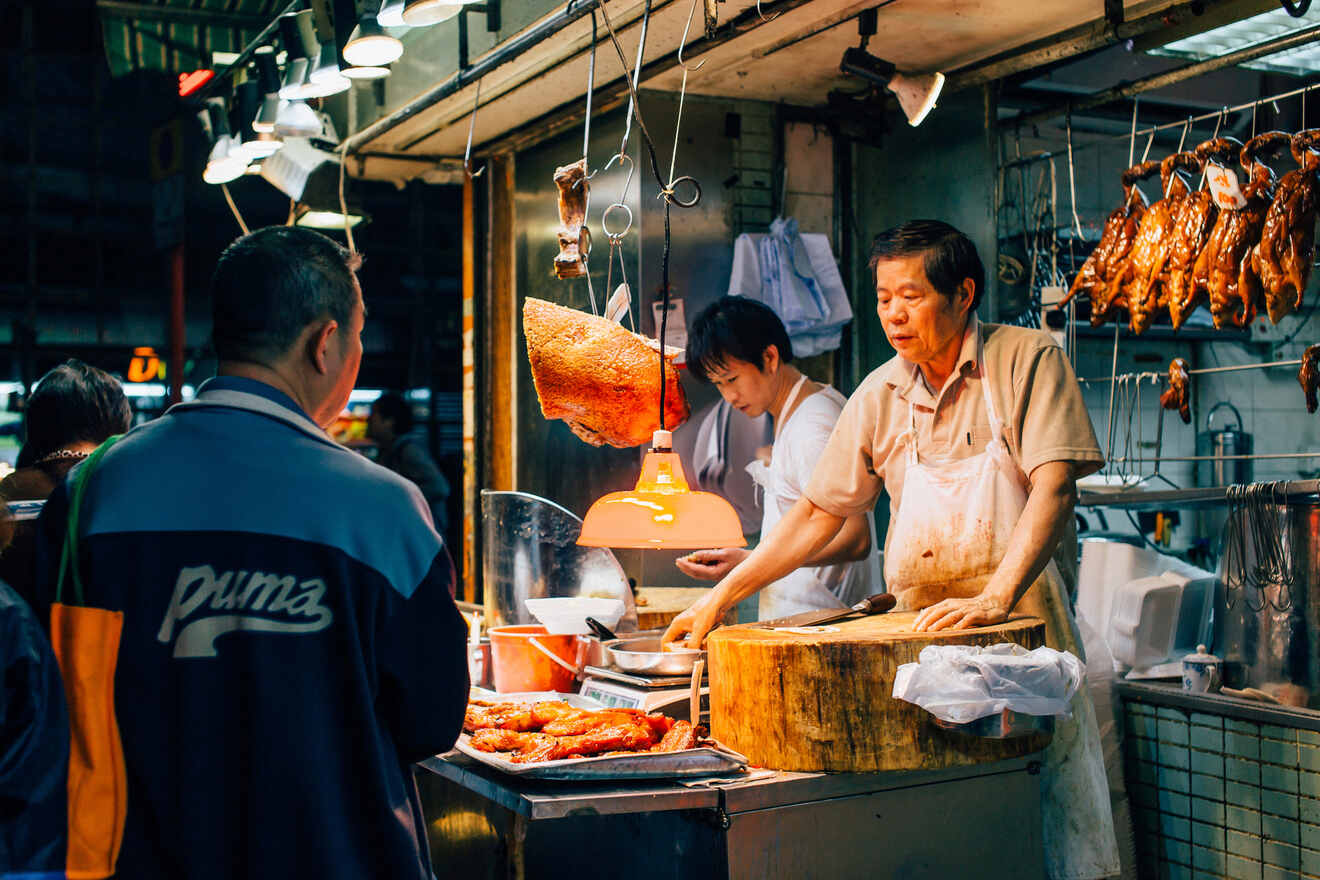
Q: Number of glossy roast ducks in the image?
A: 5